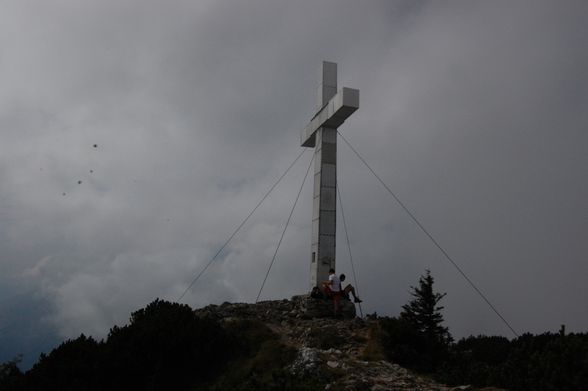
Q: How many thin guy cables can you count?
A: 4